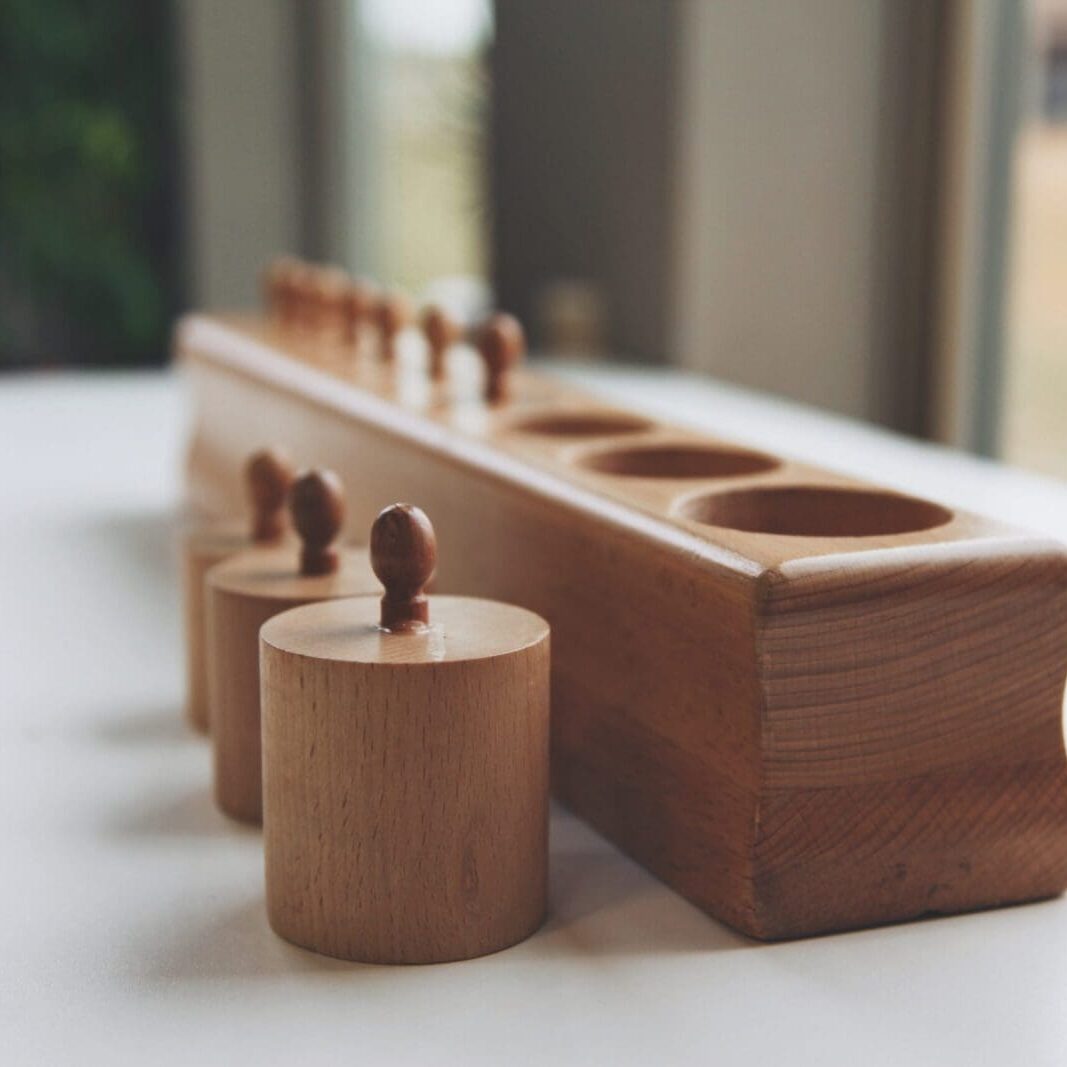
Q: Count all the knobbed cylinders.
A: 10